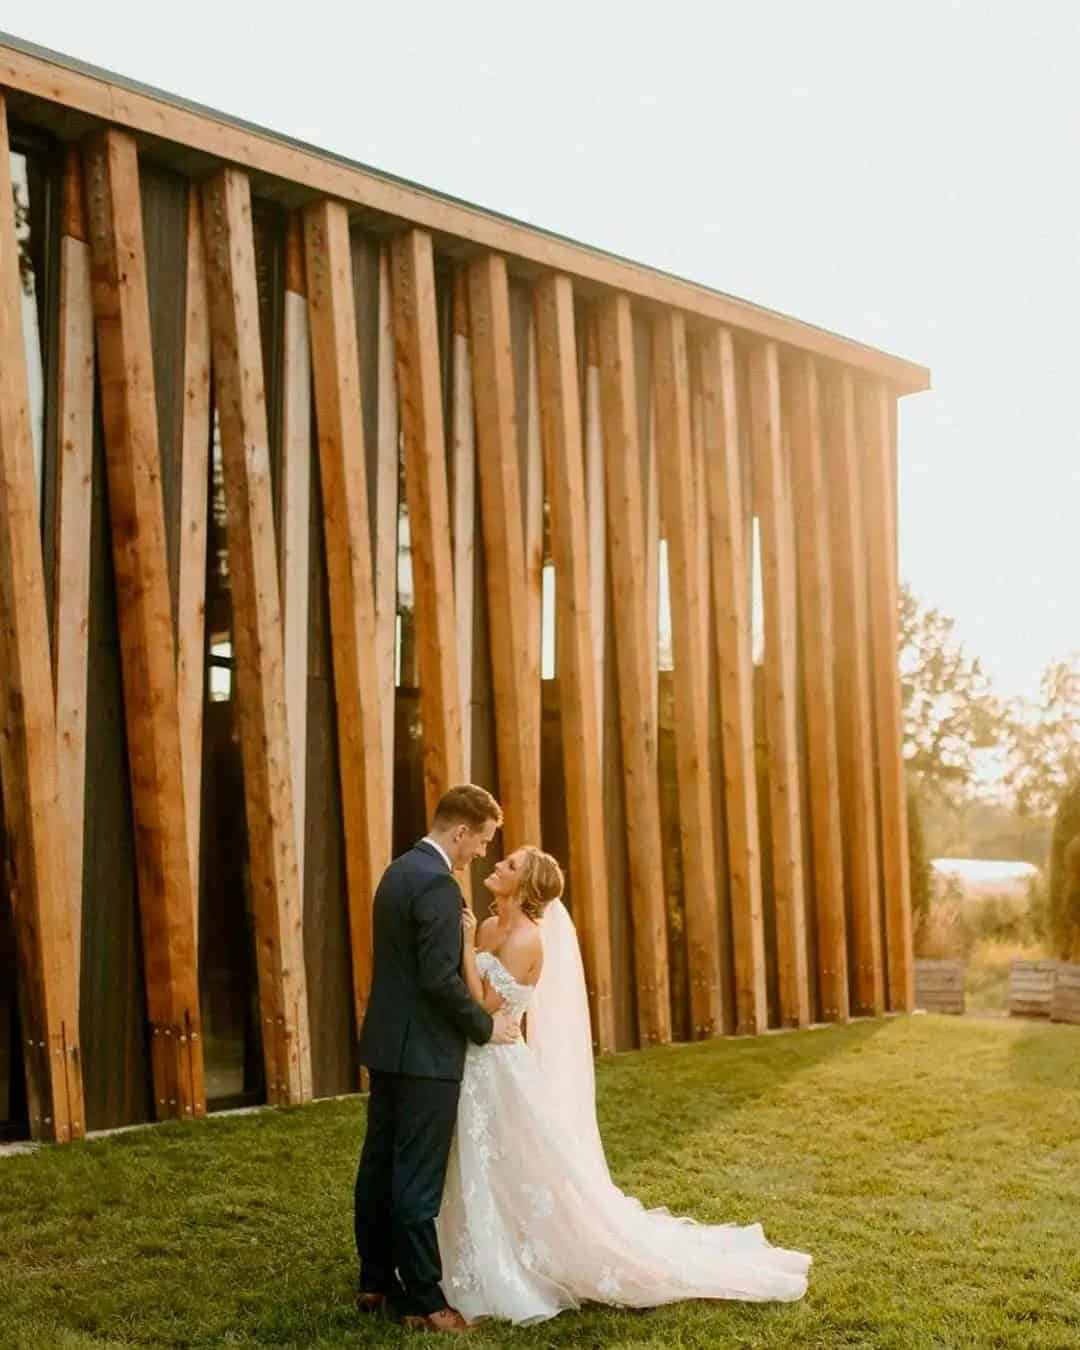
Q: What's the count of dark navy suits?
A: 1